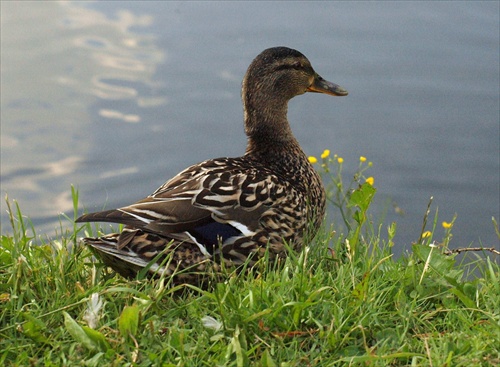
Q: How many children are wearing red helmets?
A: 0